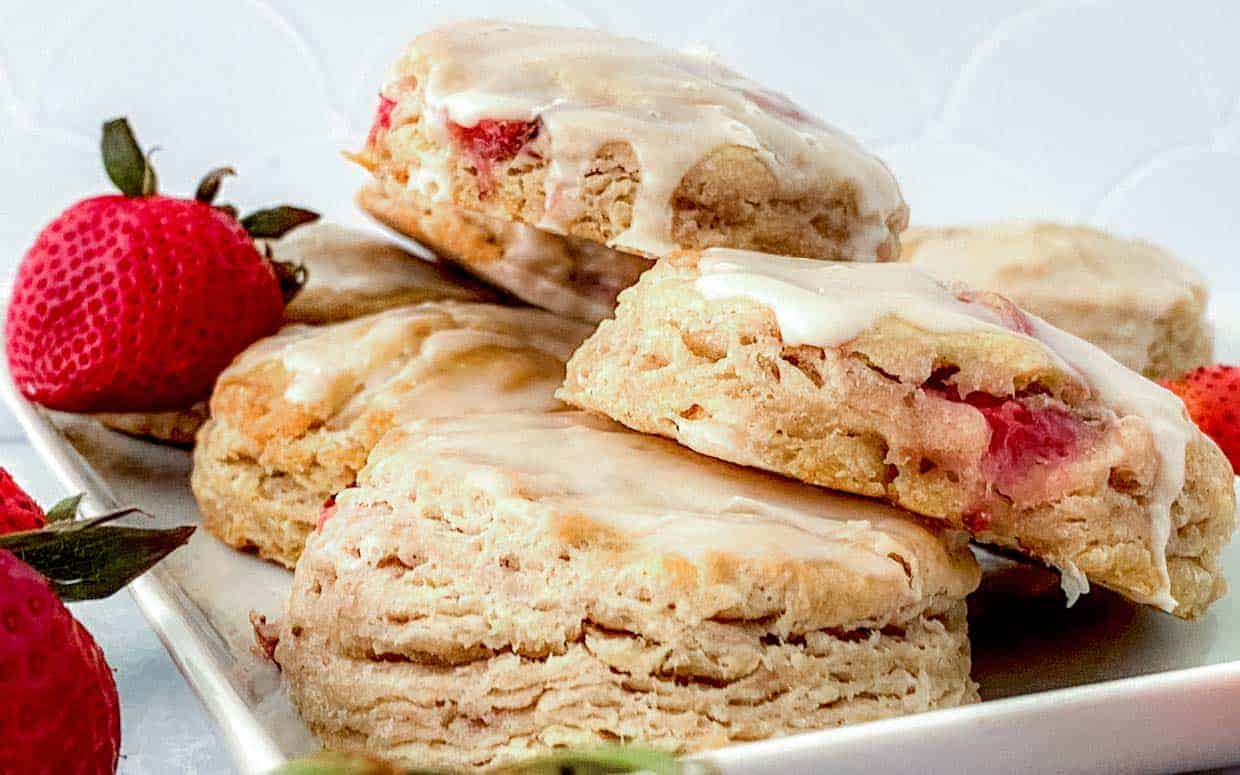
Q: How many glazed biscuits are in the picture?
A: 6